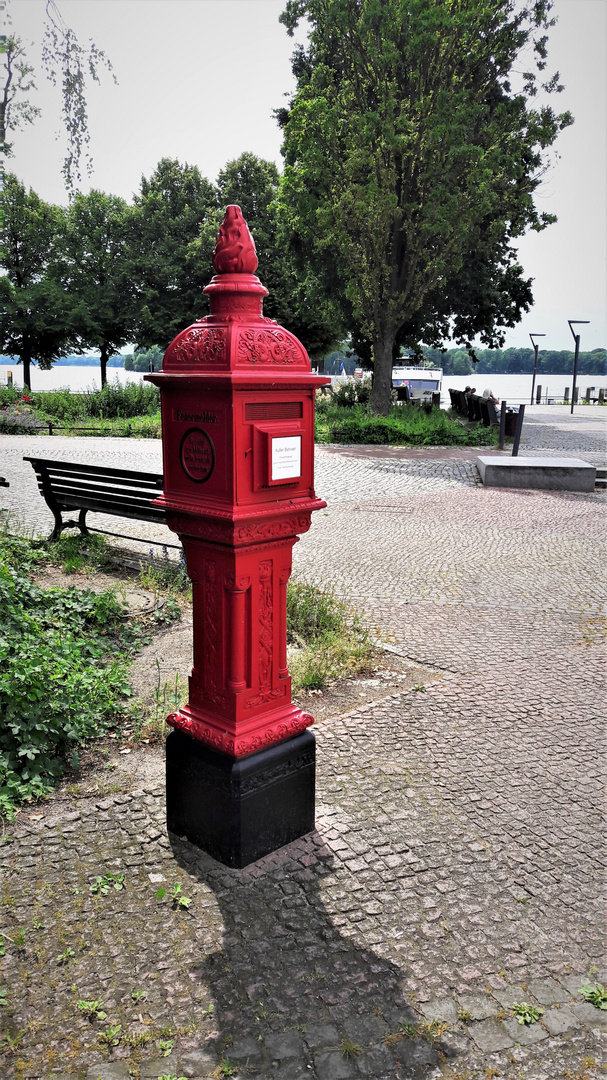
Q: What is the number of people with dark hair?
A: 2